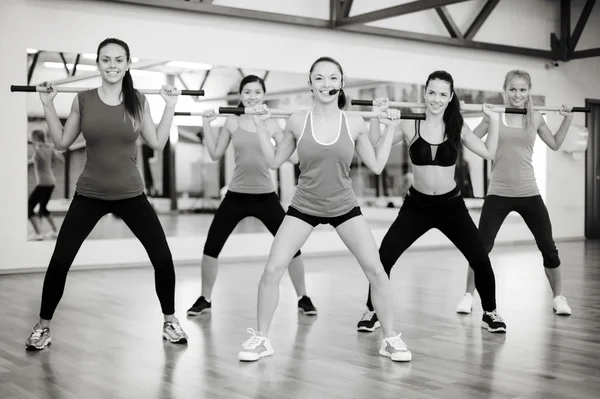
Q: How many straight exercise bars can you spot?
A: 5